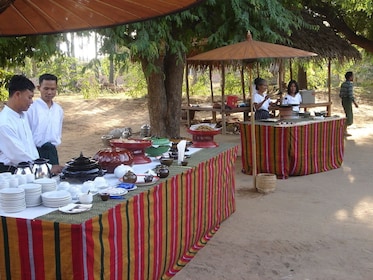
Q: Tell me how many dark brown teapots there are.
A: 2